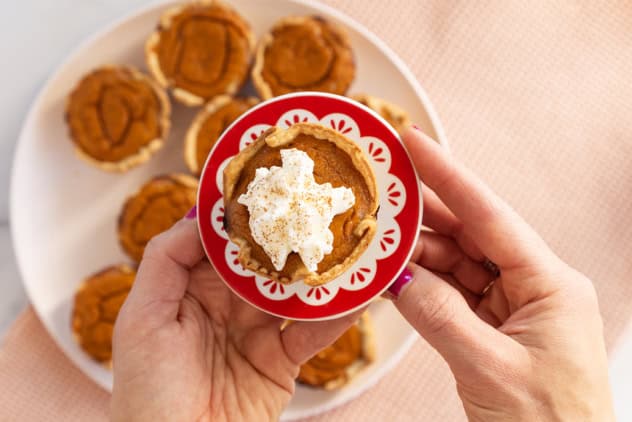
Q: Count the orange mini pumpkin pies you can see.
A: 9